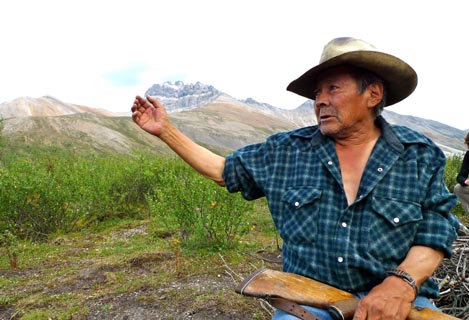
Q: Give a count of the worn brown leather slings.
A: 1